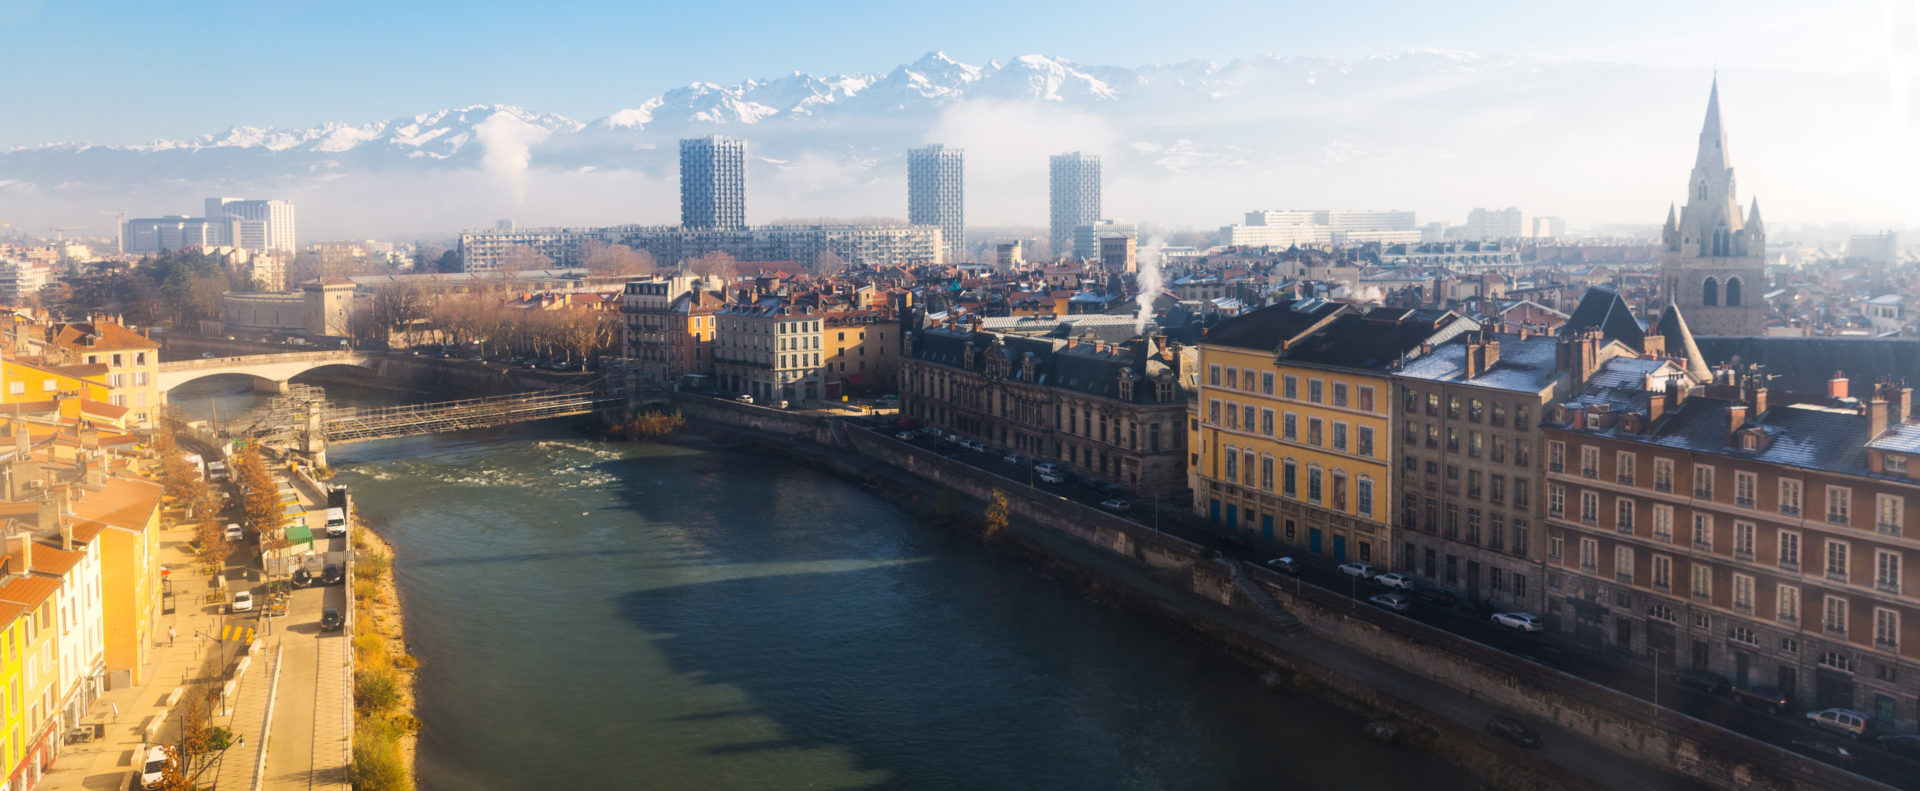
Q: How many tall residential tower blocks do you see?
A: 3